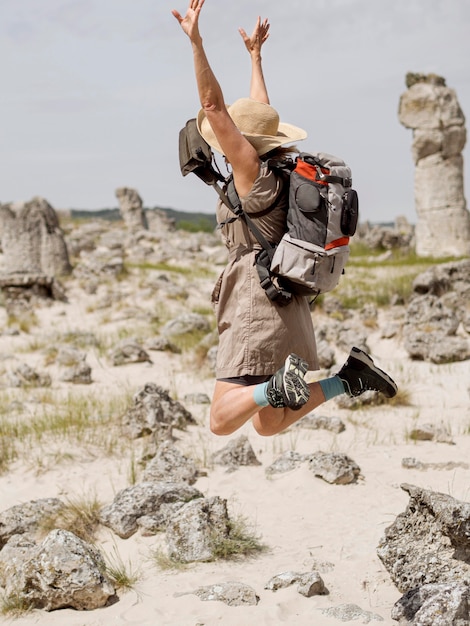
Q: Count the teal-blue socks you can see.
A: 2